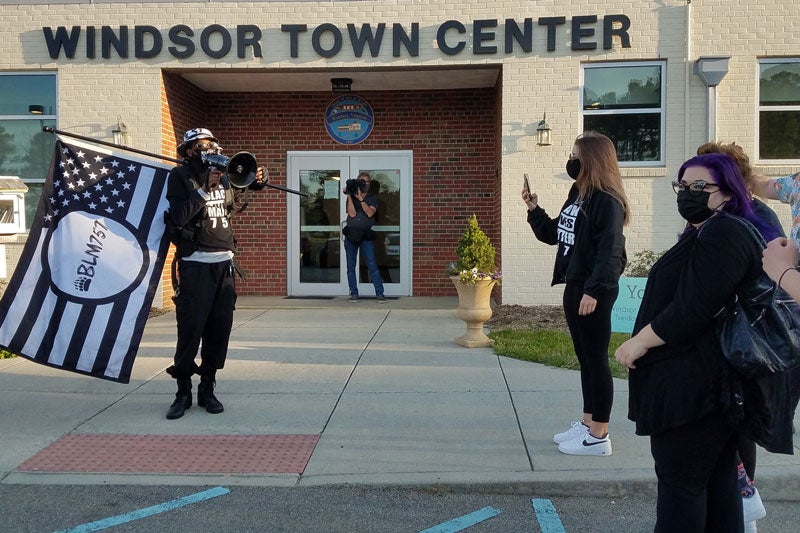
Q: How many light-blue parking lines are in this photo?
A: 3